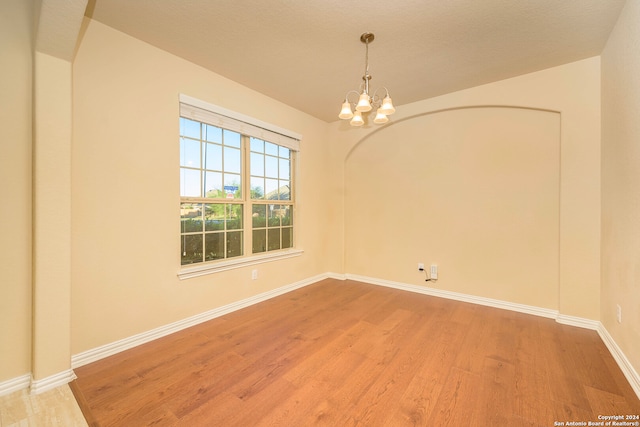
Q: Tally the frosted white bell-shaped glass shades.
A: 5